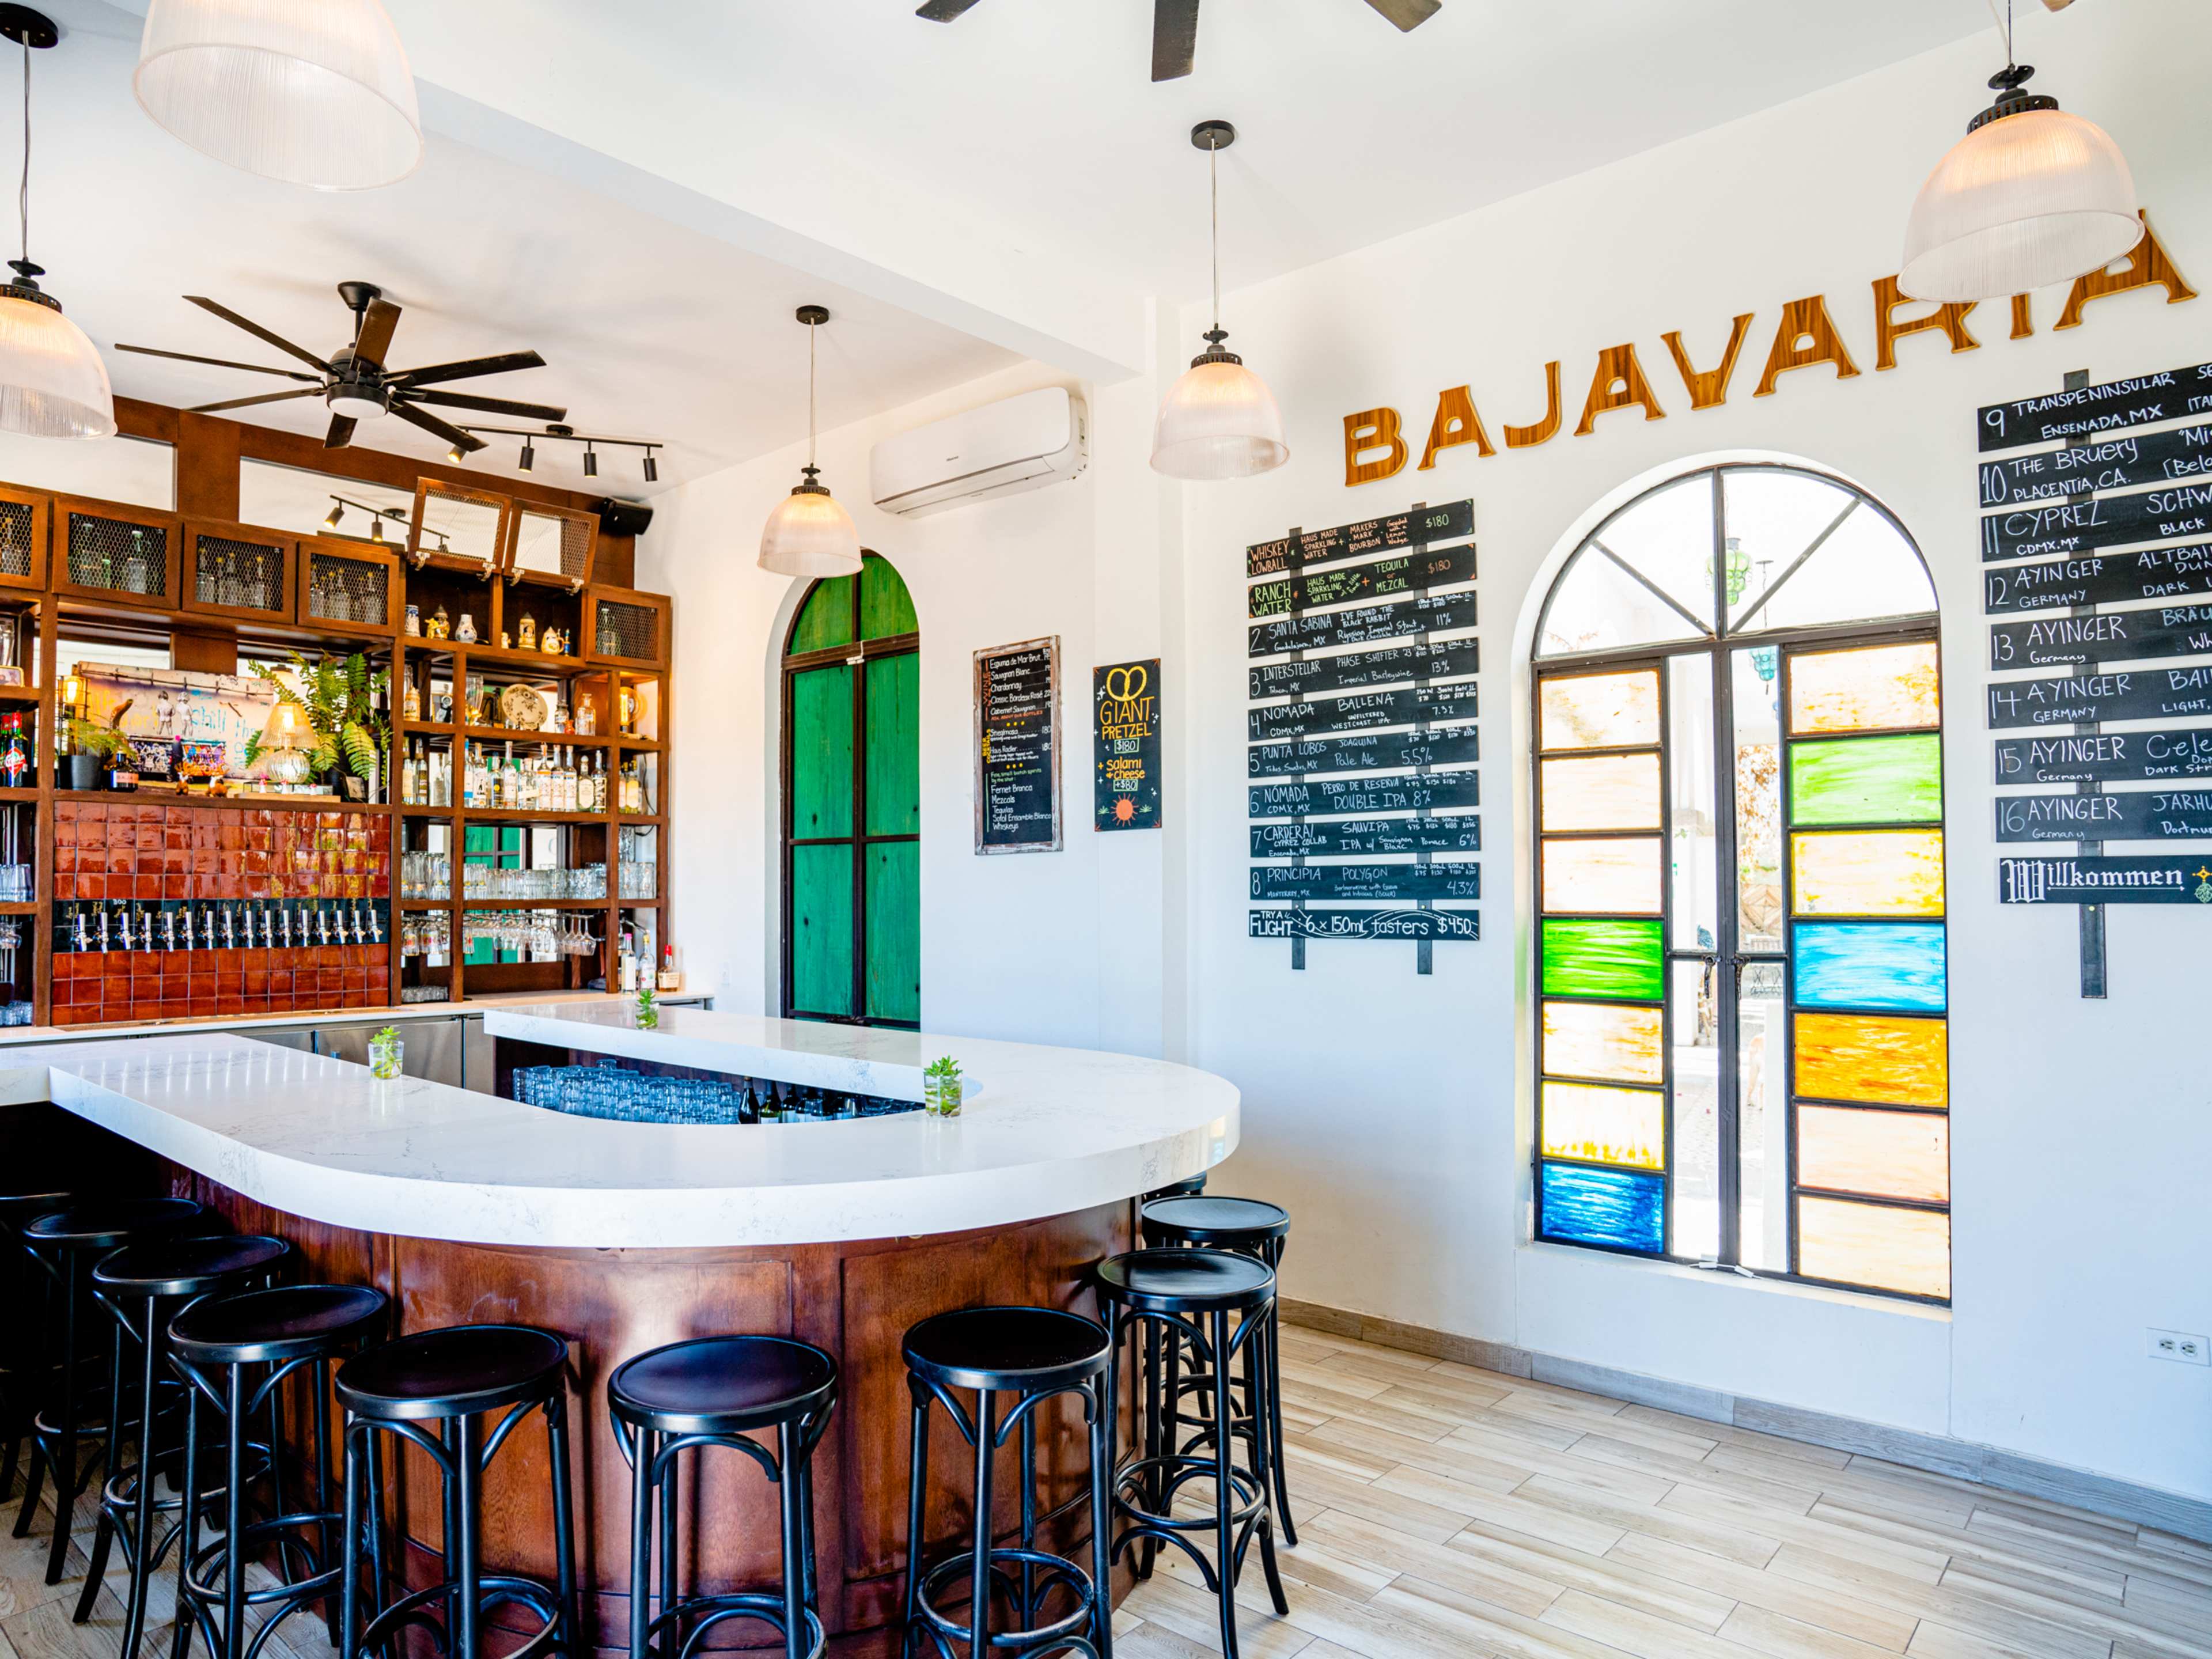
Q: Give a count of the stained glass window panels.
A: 14